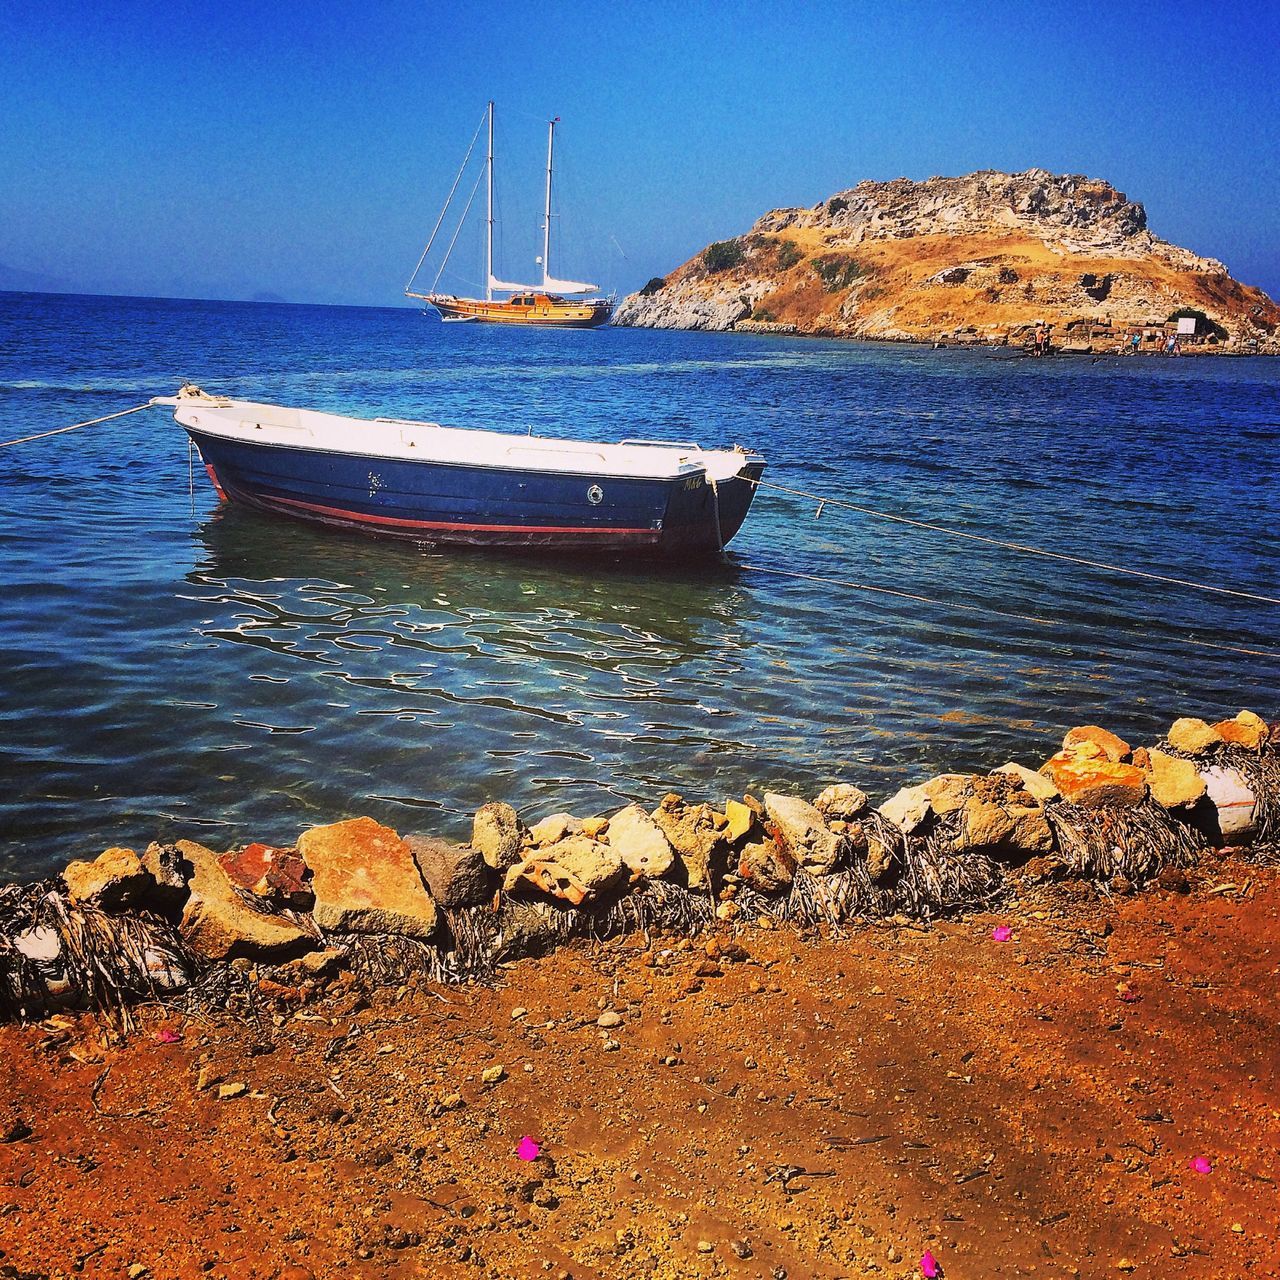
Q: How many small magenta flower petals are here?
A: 5